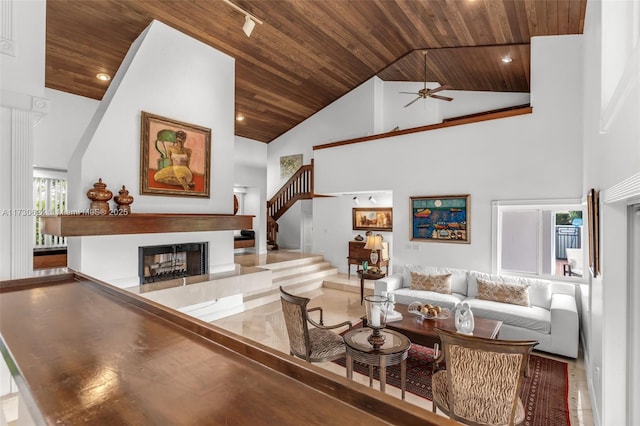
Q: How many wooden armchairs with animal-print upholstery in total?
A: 2